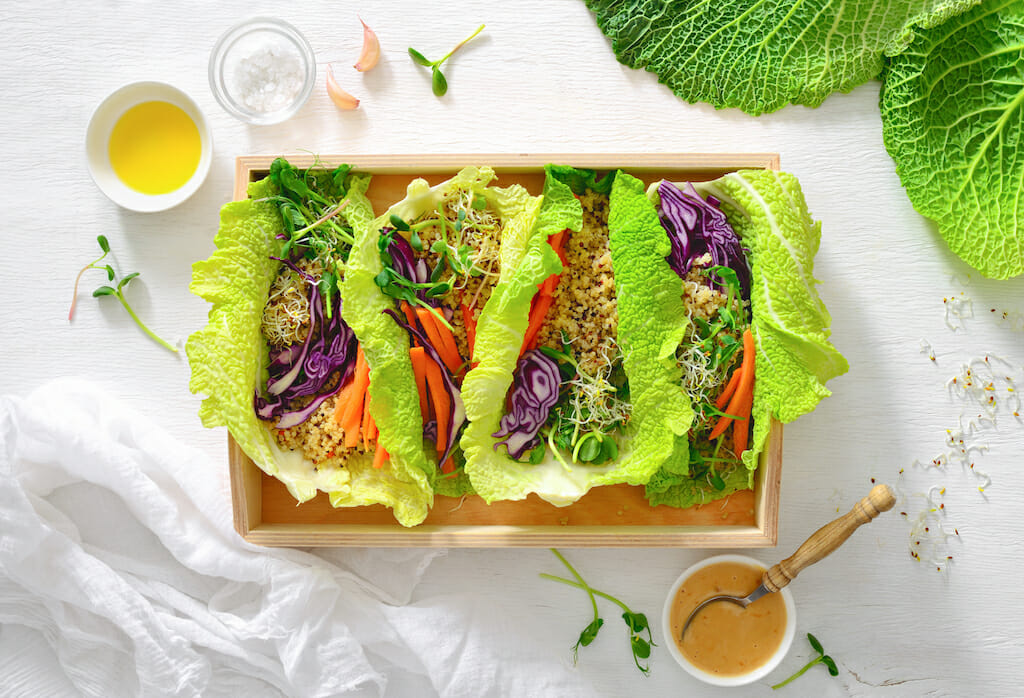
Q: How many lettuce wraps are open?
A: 4